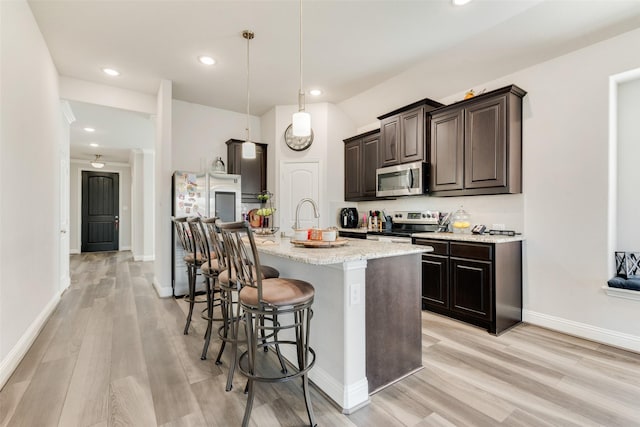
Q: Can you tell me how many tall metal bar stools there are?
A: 4